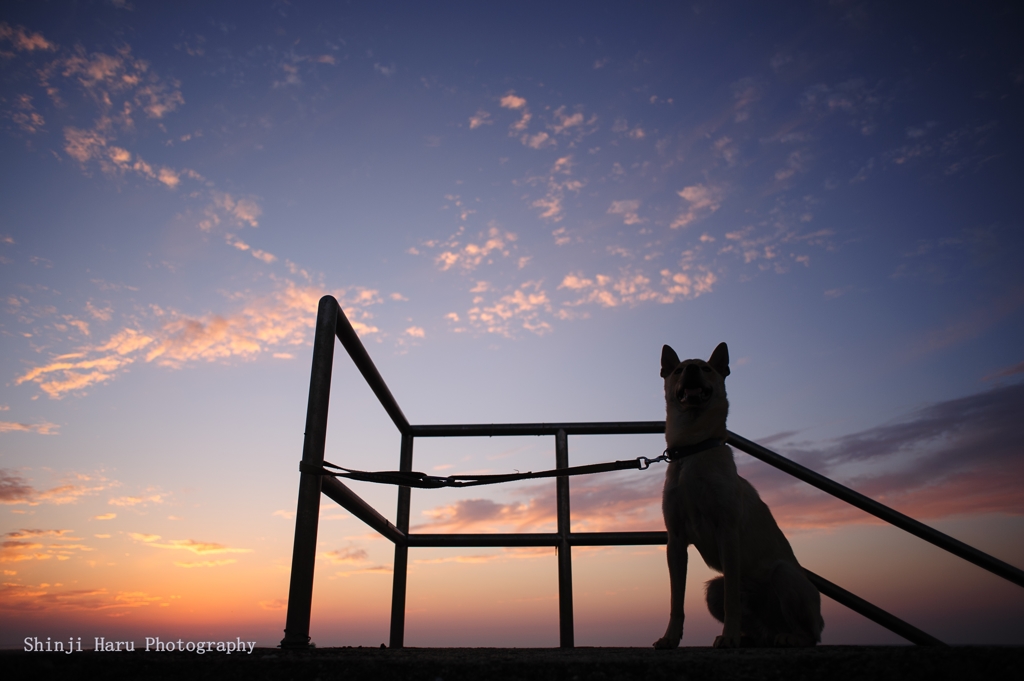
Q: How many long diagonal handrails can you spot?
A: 2